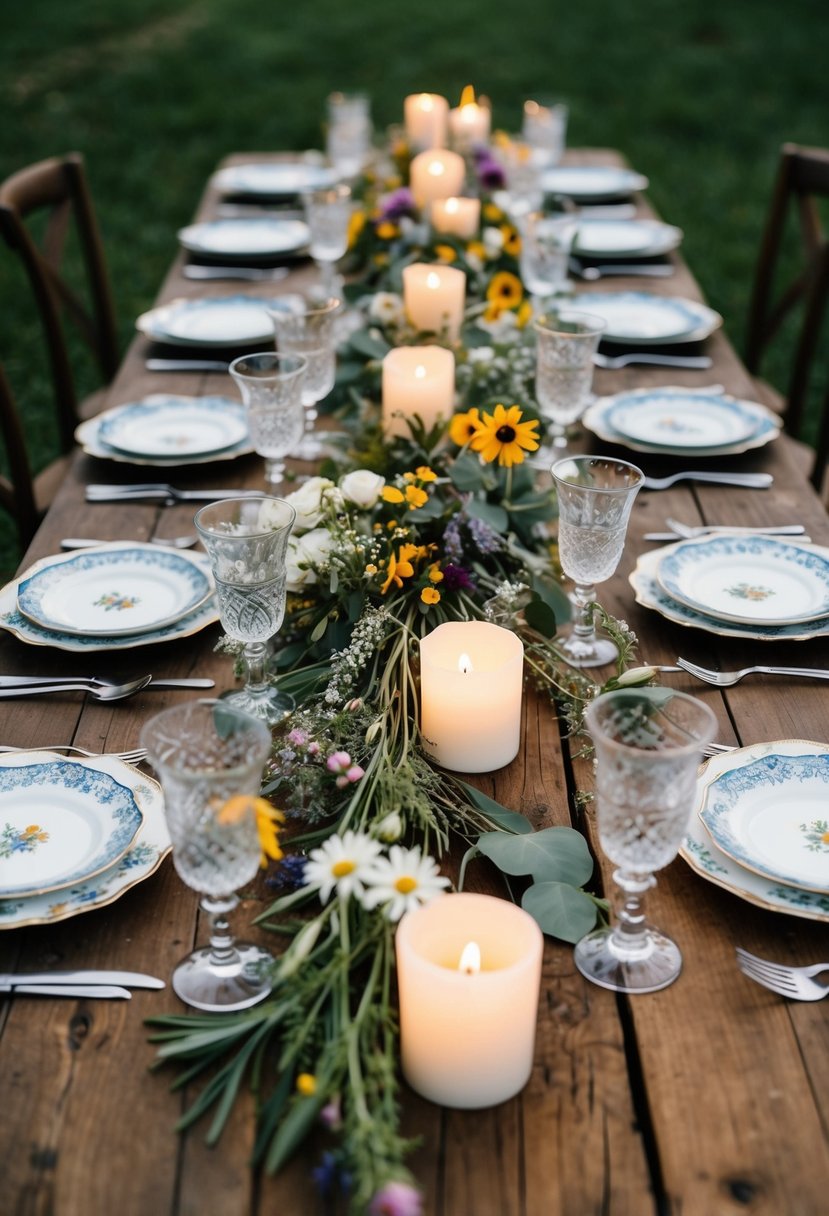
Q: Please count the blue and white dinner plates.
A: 12